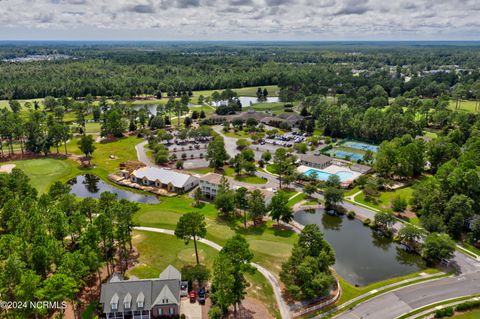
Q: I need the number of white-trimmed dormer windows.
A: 3